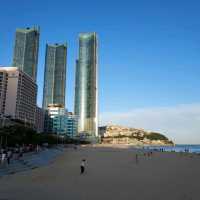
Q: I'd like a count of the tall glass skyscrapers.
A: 3